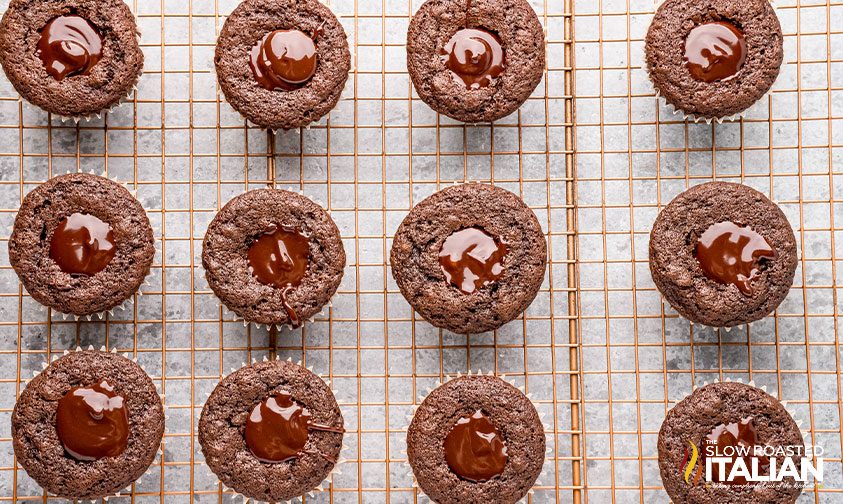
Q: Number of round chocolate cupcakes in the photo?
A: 12